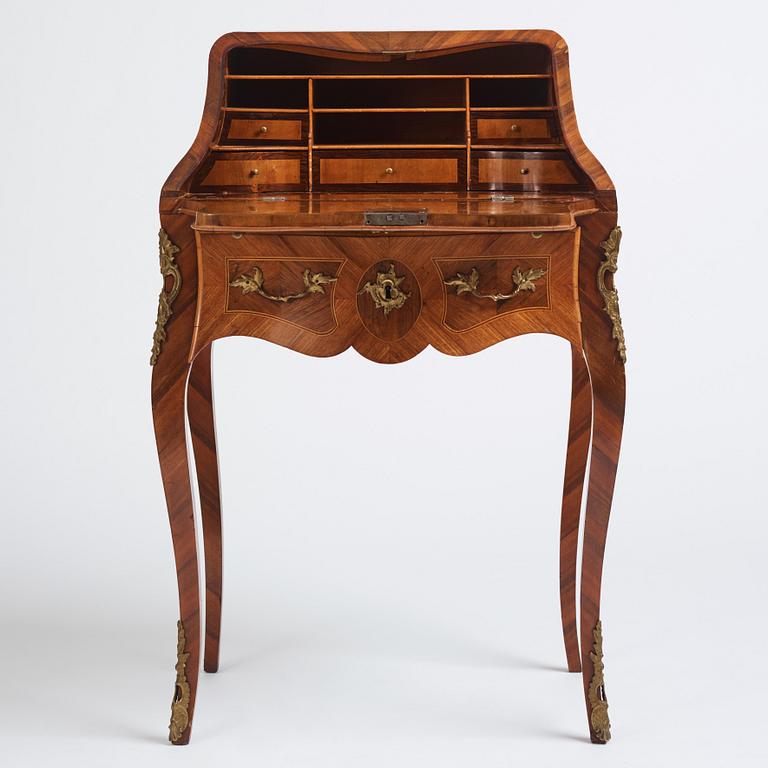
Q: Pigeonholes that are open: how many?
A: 5